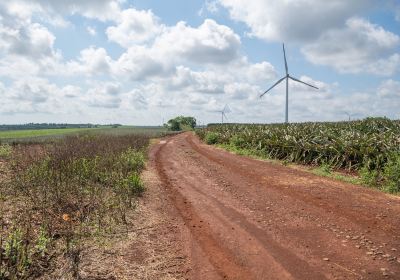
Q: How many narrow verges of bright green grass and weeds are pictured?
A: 1